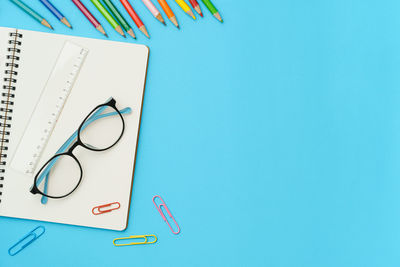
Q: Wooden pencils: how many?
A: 11